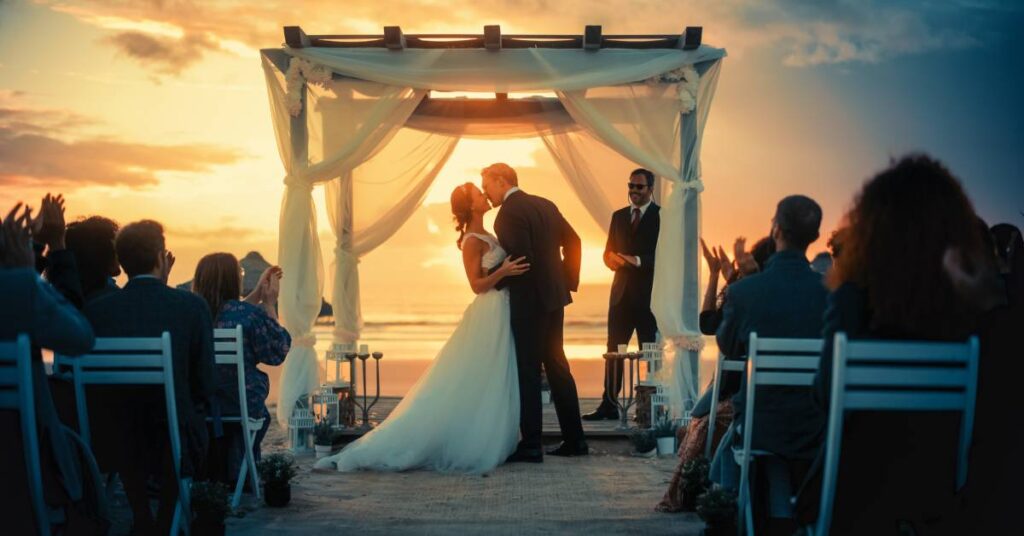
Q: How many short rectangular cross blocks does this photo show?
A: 5